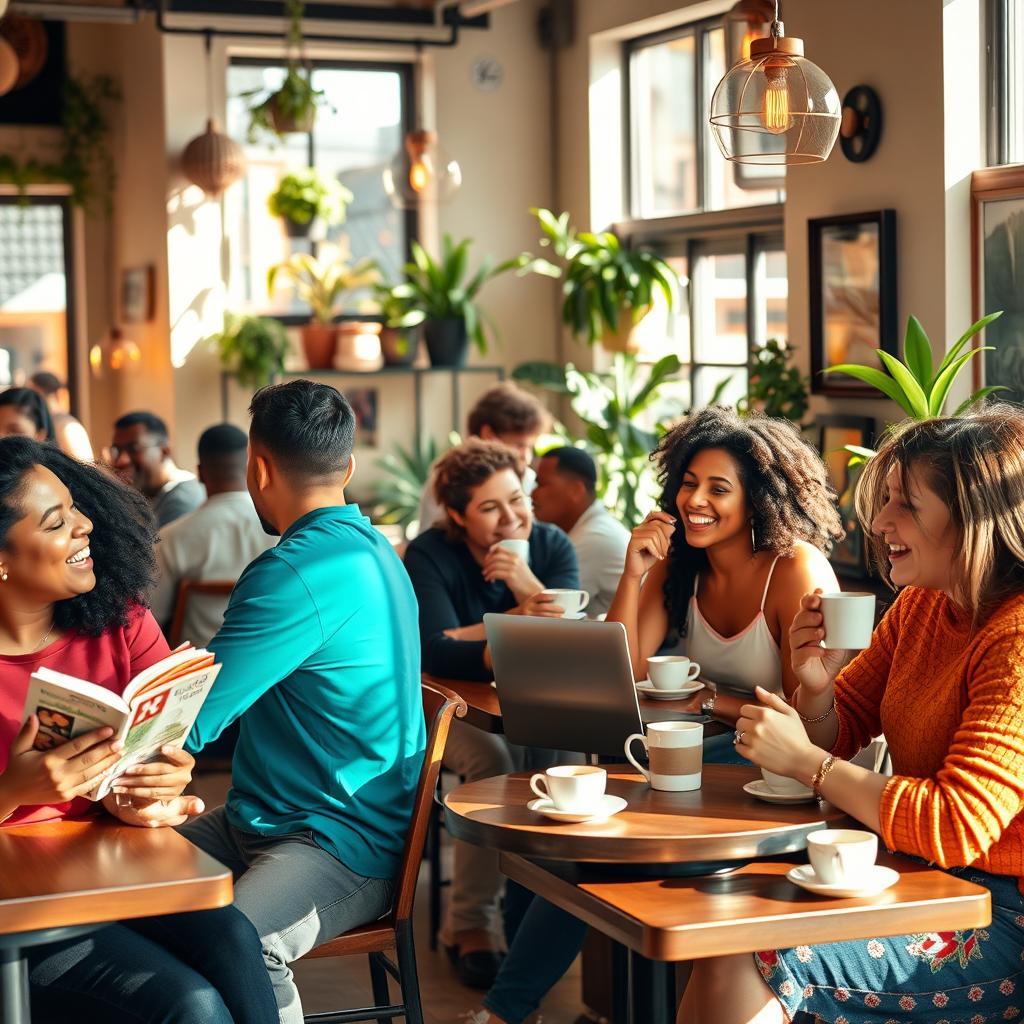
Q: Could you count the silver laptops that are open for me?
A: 1